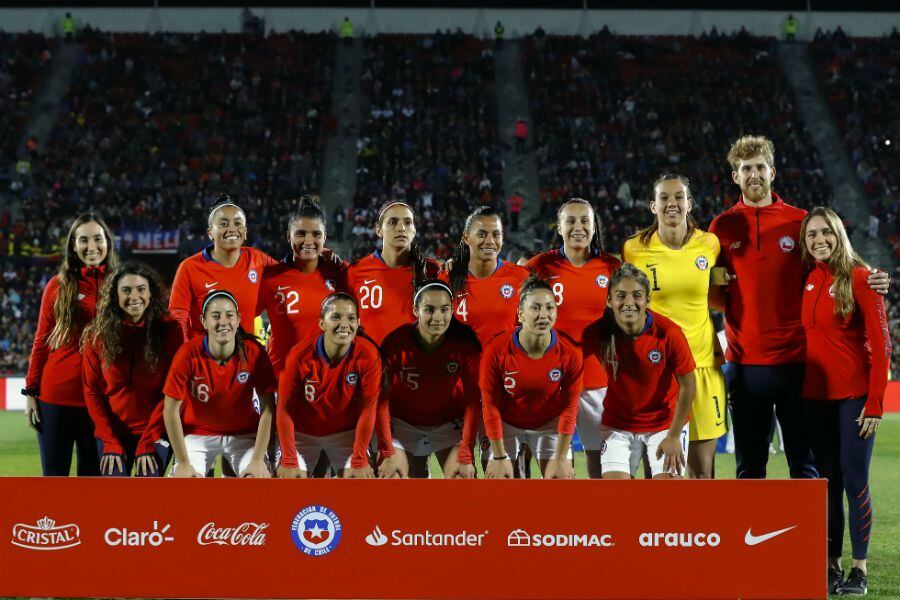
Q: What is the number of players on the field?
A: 11